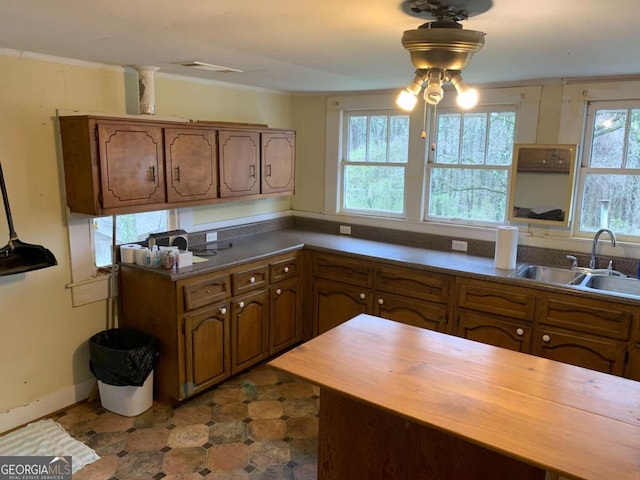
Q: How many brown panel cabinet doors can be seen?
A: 11